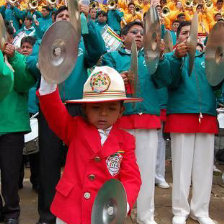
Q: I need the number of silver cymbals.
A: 9